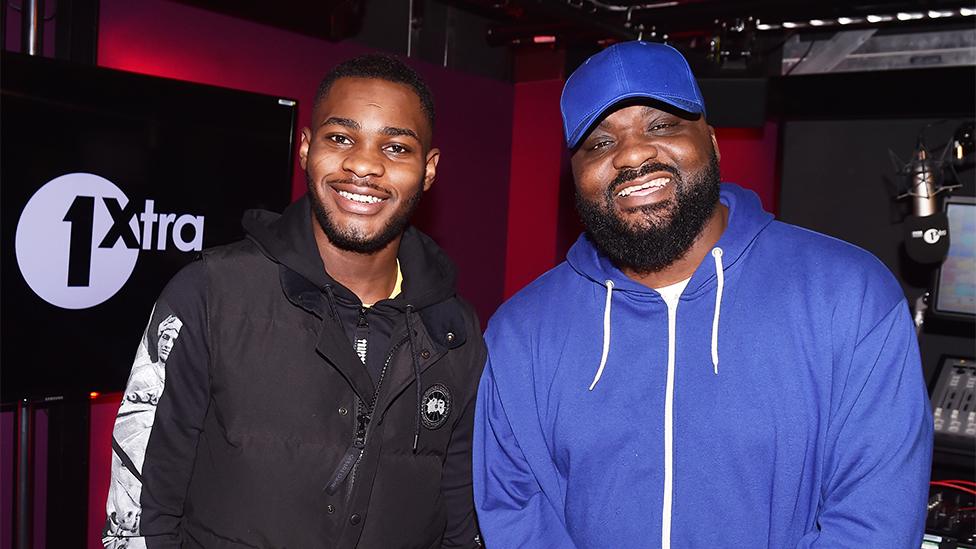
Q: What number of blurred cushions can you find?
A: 0